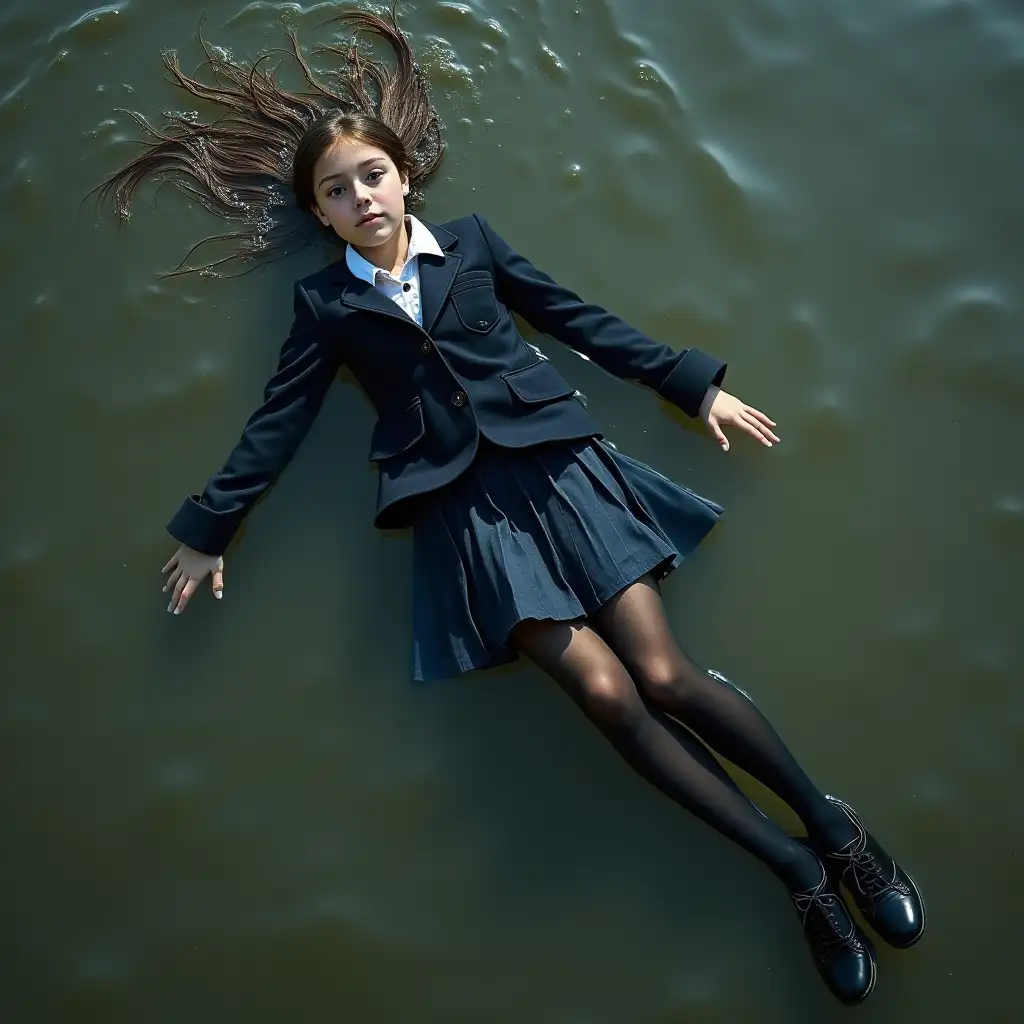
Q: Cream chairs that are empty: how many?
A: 0